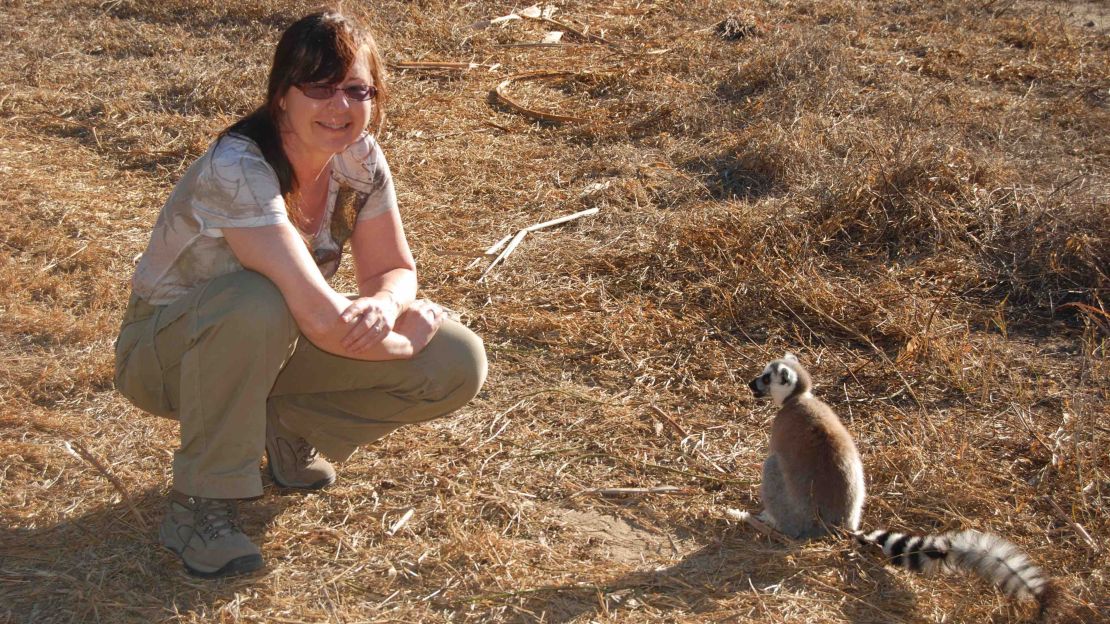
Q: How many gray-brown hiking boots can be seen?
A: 2